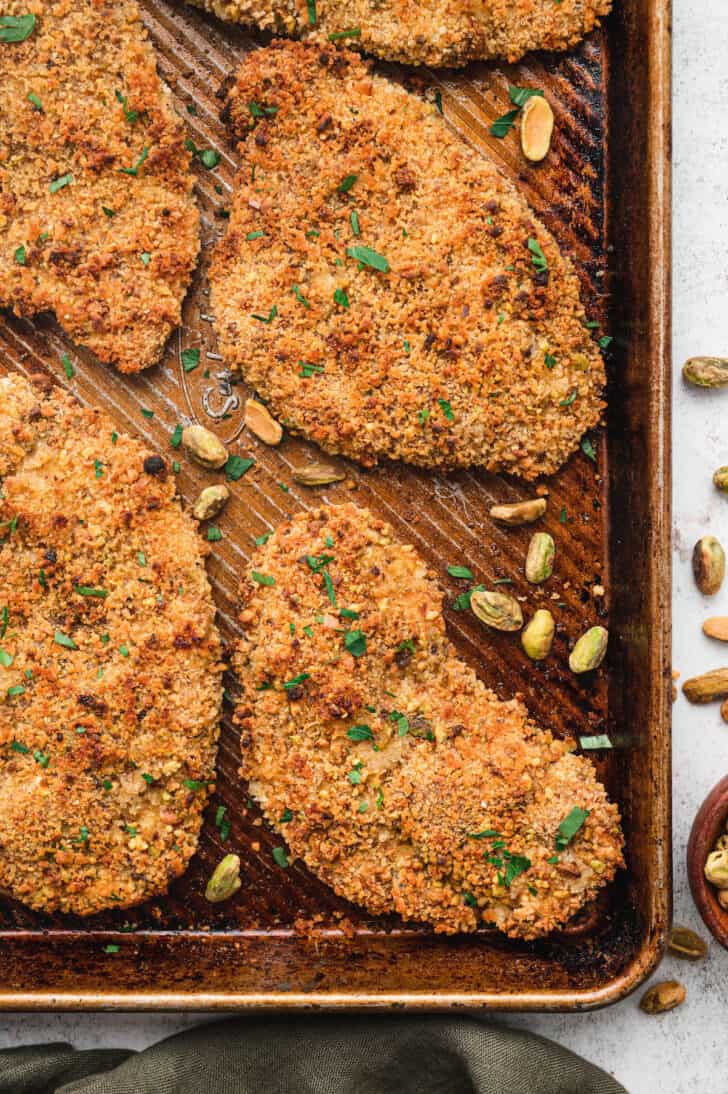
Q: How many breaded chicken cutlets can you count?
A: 5